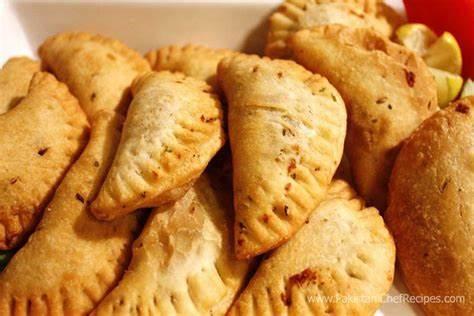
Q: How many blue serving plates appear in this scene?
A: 0